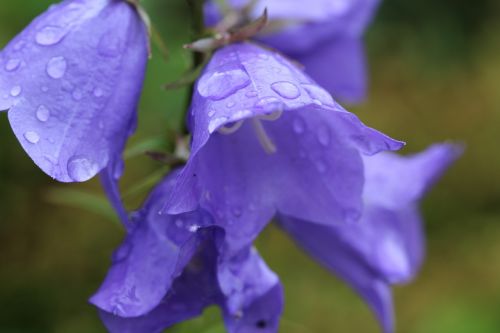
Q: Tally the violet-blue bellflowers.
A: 5